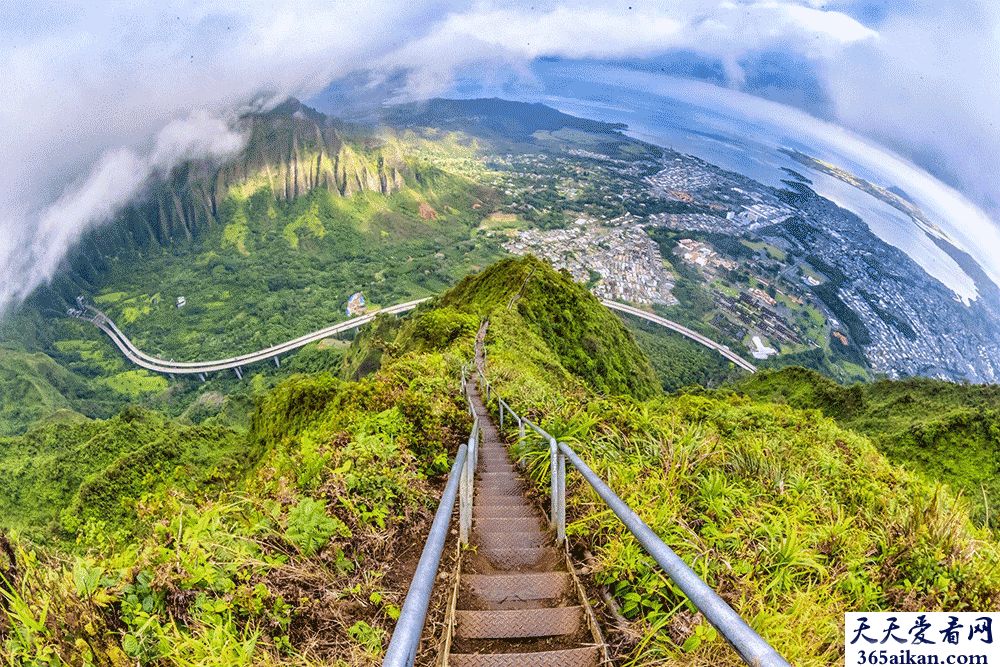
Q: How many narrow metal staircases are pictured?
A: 1